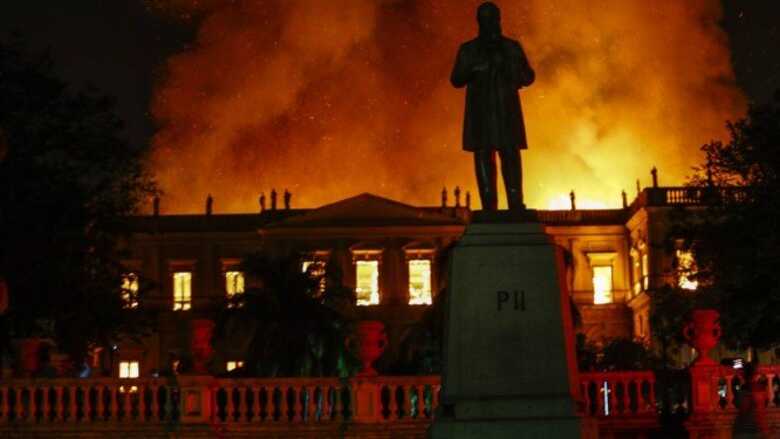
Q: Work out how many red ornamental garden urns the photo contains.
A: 3